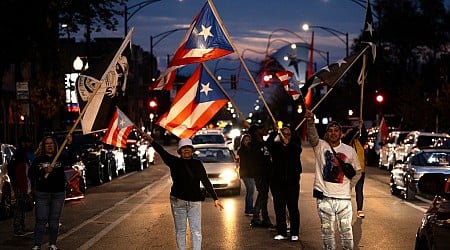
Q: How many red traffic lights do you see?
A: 3